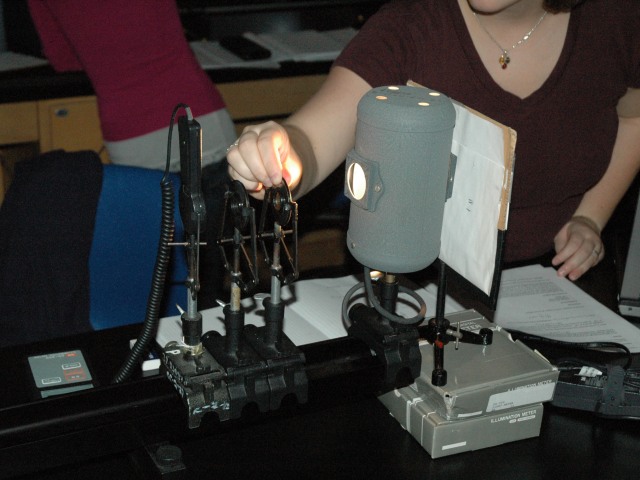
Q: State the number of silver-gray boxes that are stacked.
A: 2